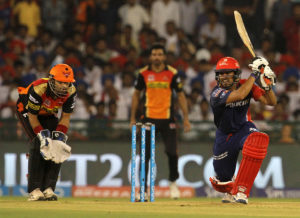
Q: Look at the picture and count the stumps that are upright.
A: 3